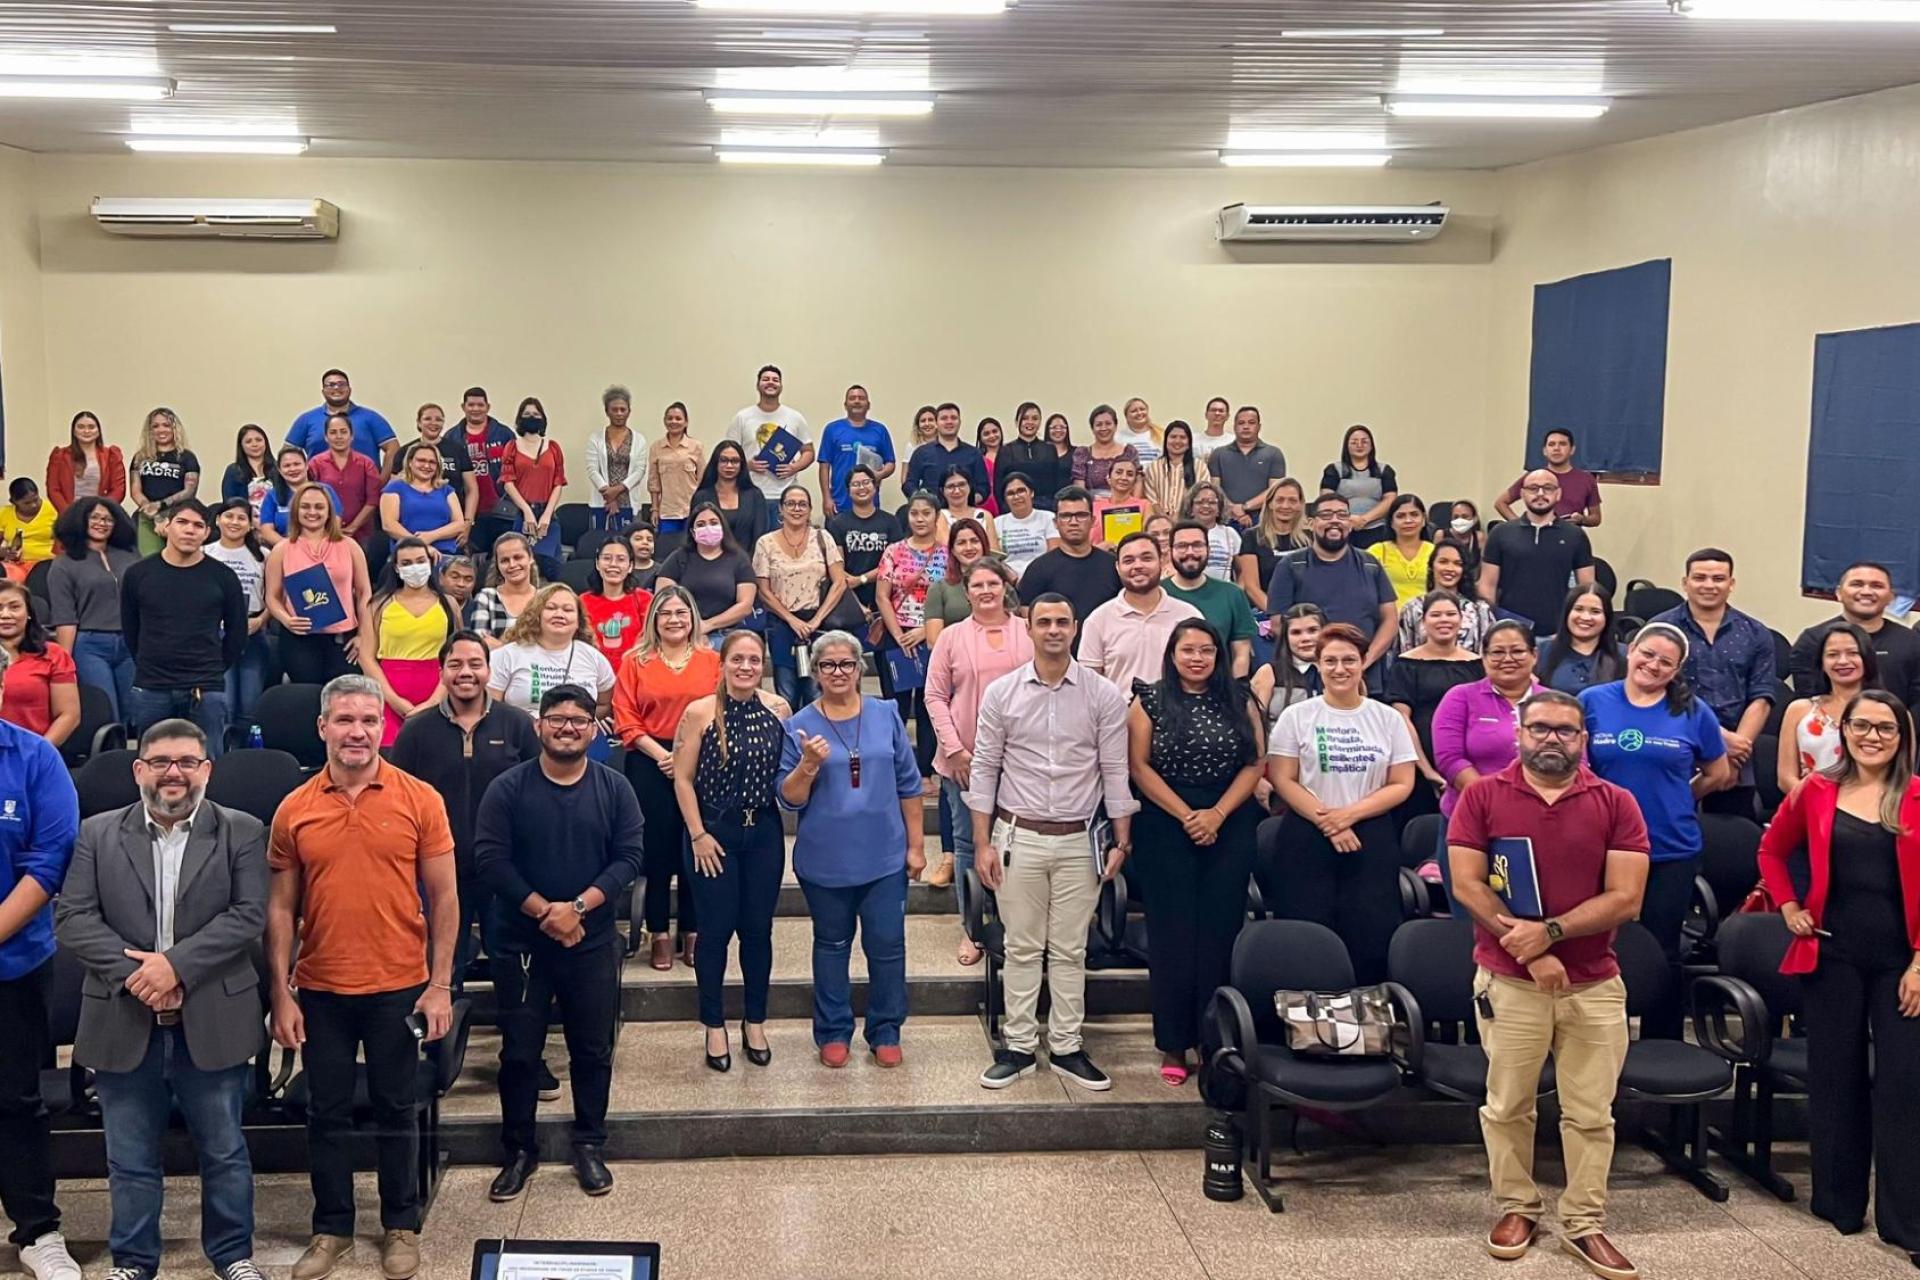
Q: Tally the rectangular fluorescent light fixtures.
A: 8